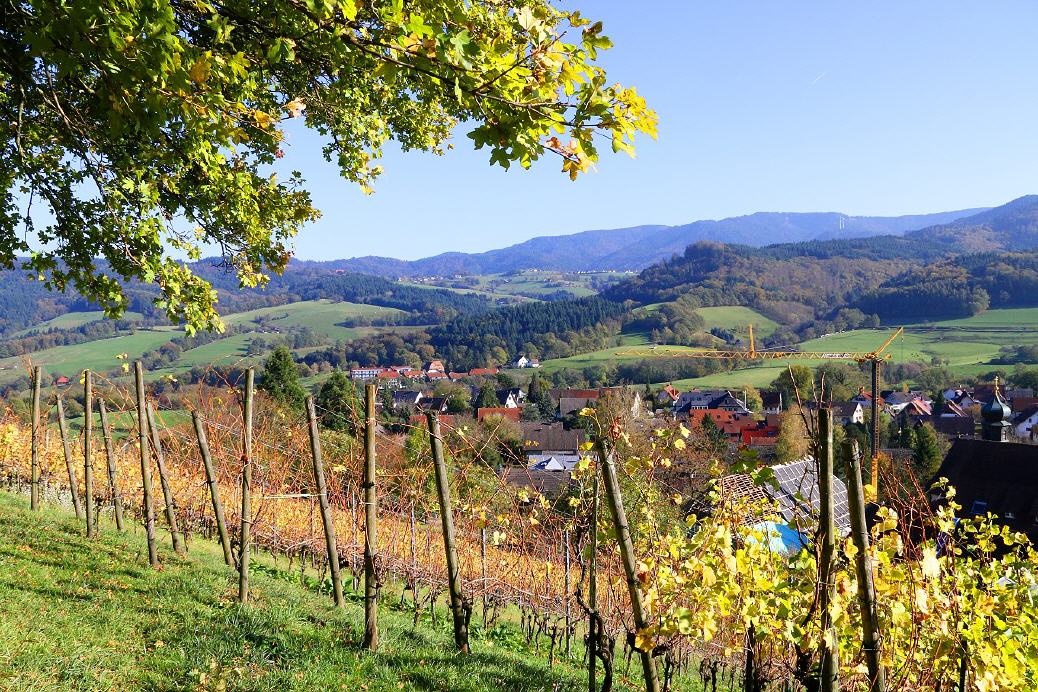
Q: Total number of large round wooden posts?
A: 14